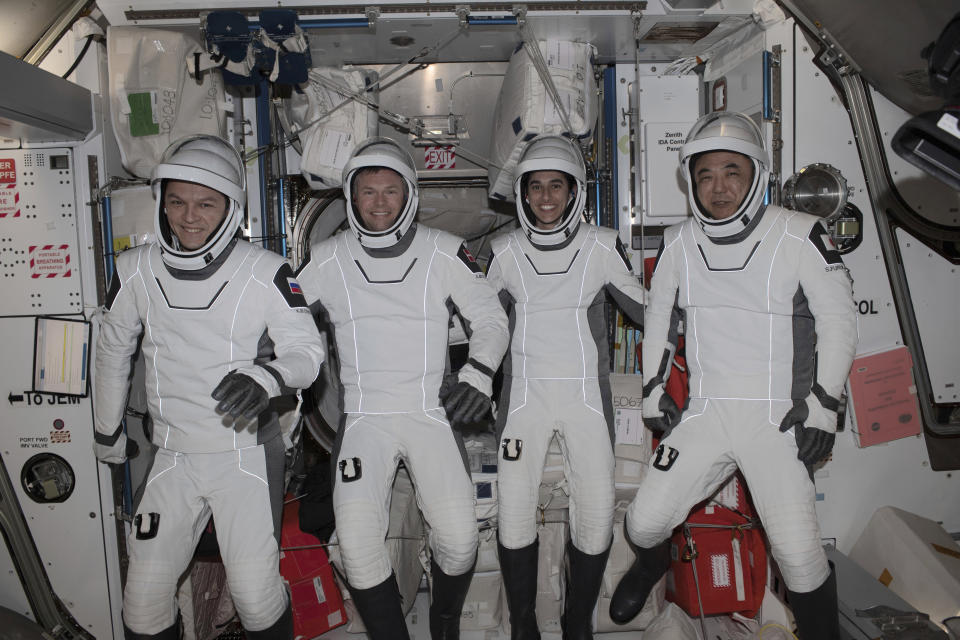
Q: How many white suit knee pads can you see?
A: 8